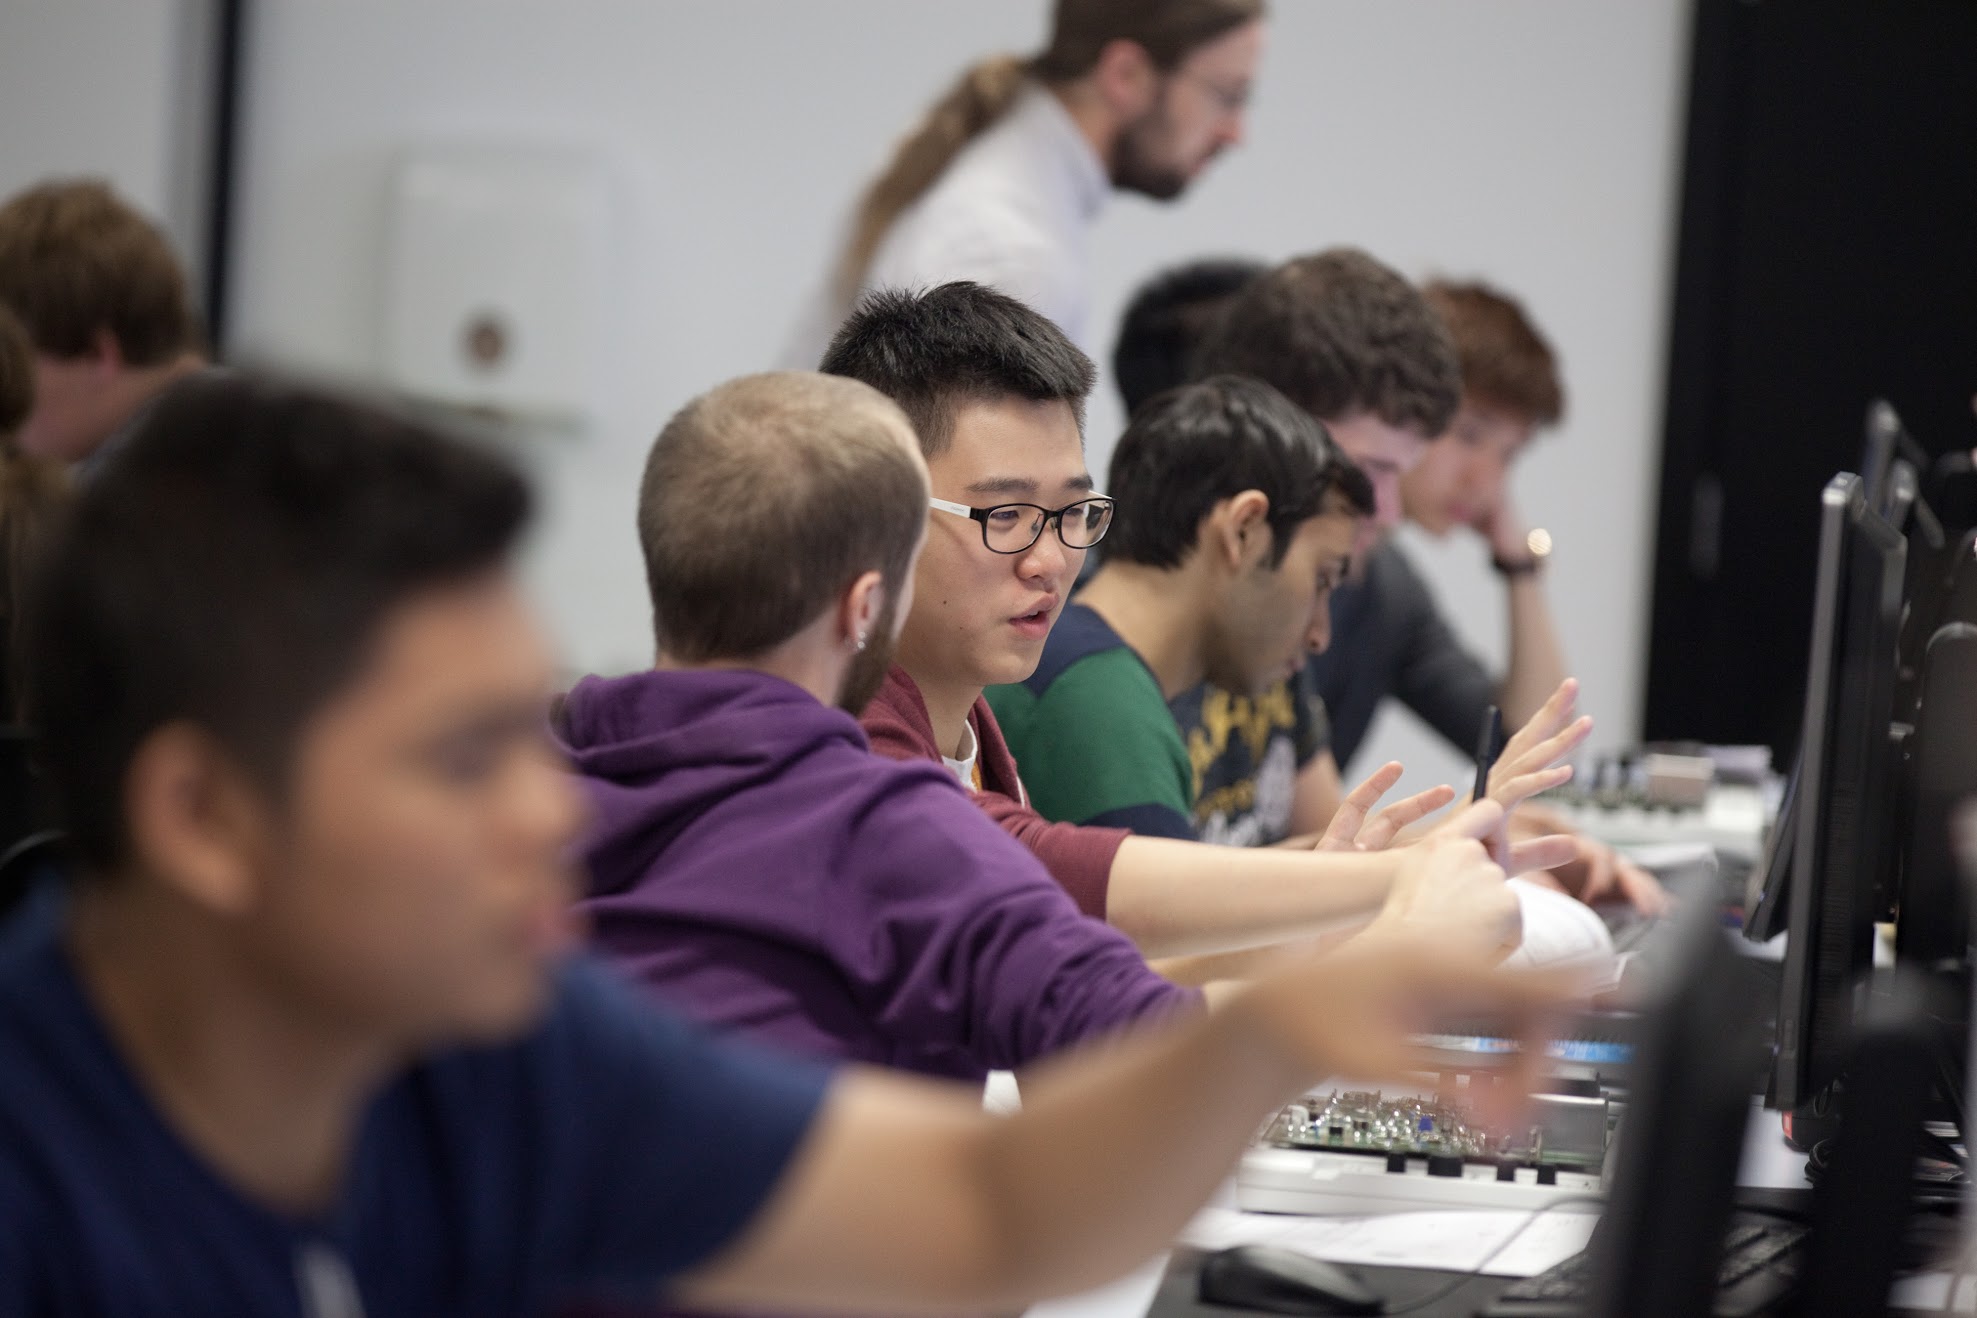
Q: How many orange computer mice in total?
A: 0